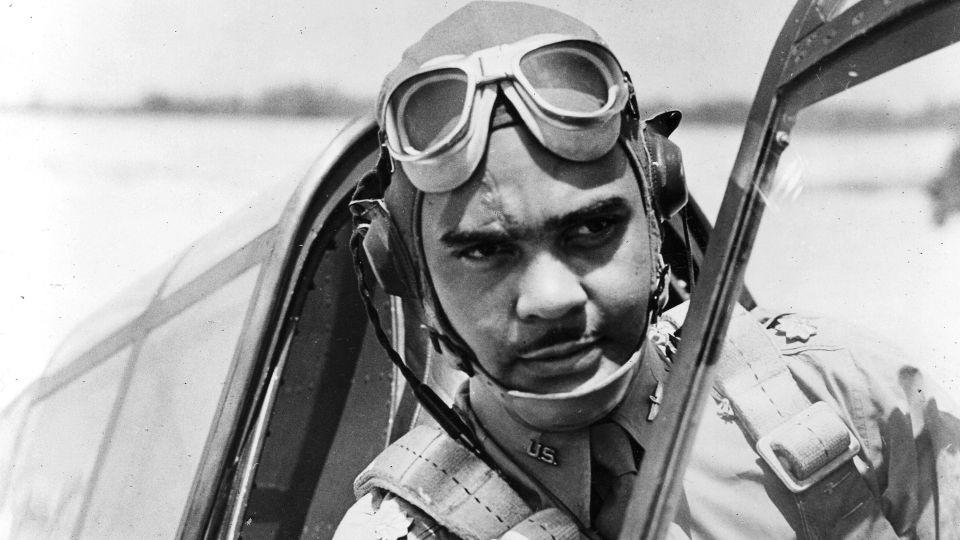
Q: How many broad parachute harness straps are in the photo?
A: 2